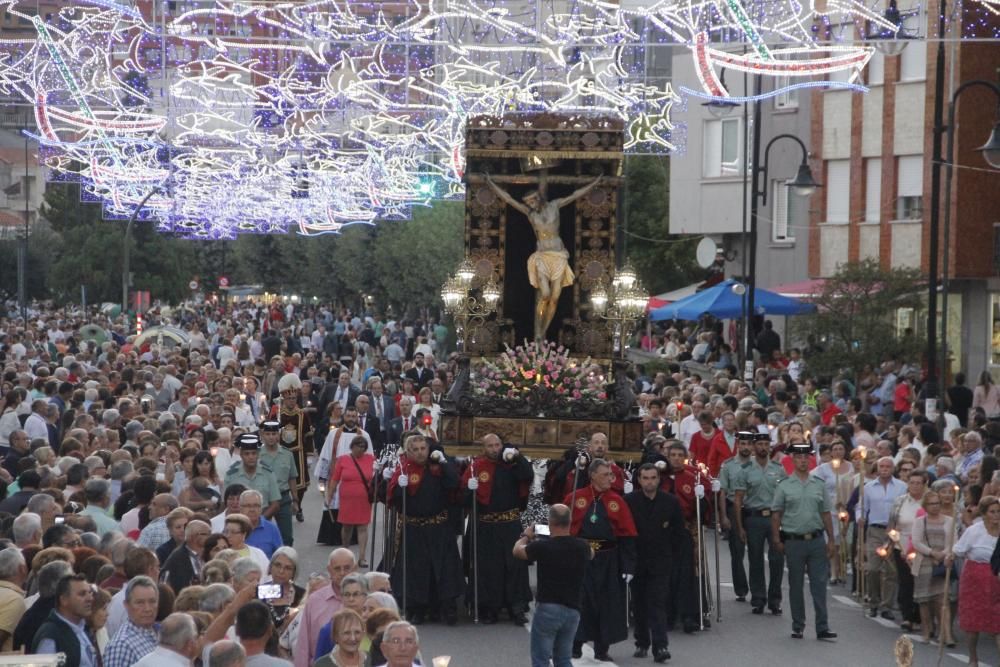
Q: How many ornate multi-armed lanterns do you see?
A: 2